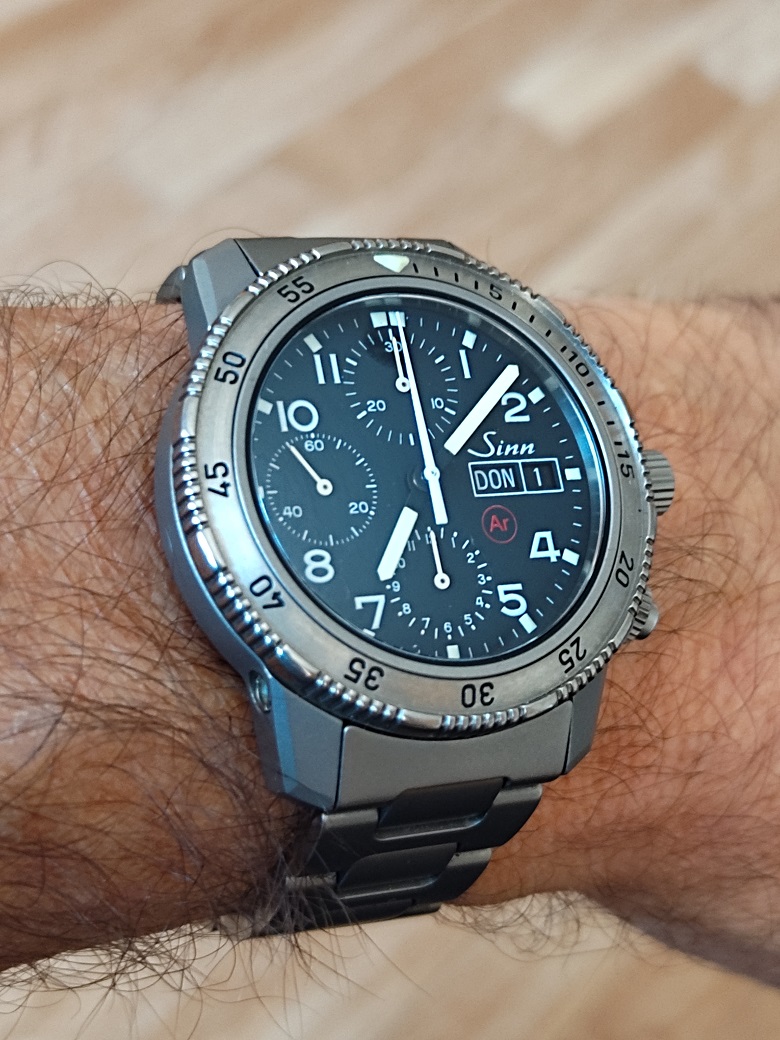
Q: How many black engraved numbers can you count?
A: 11